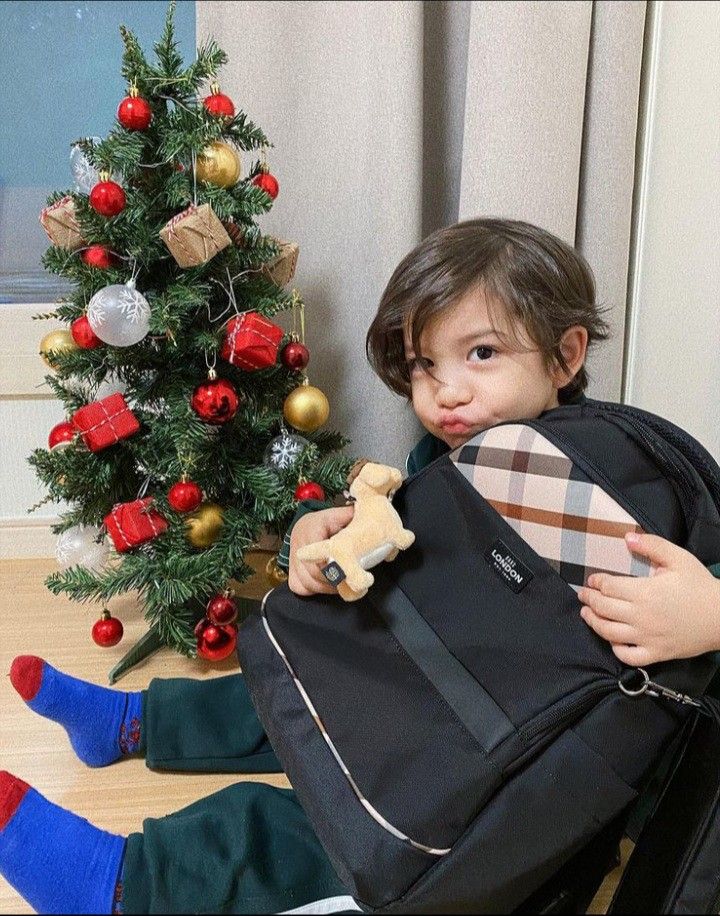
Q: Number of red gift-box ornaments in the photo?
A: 3